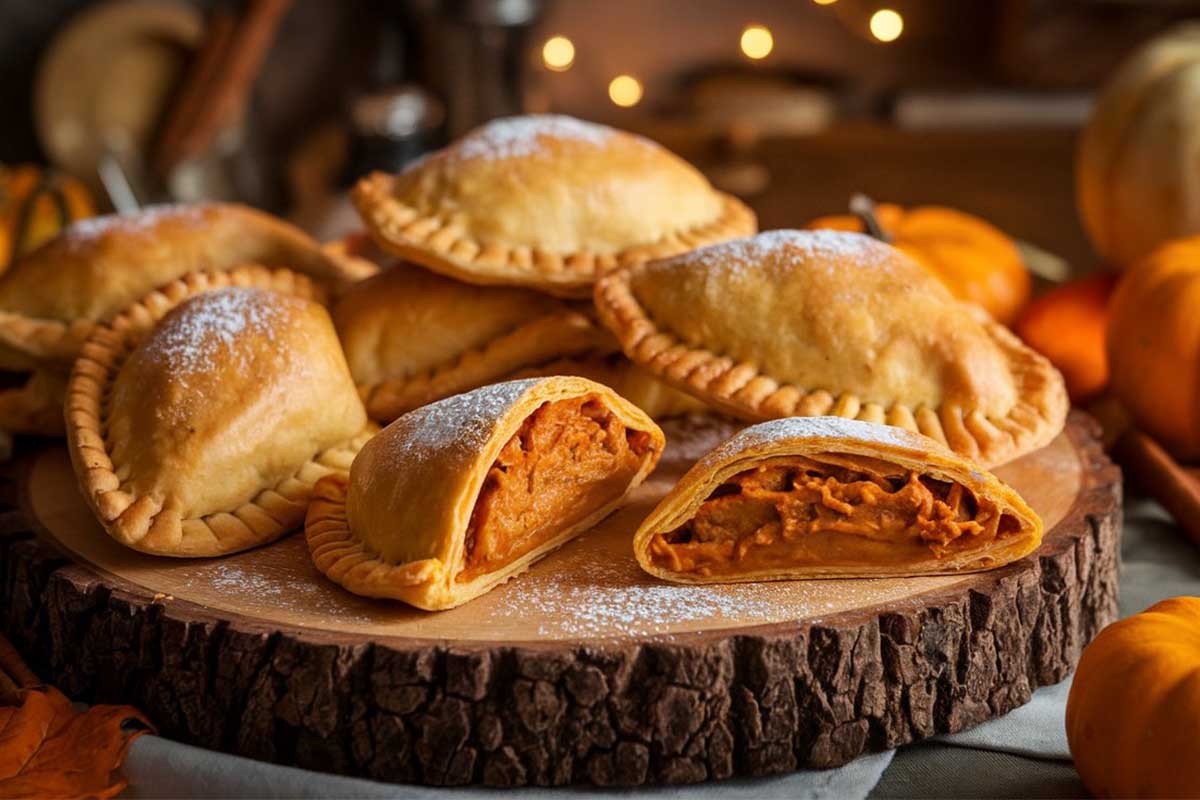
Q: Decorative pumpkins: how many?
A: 6